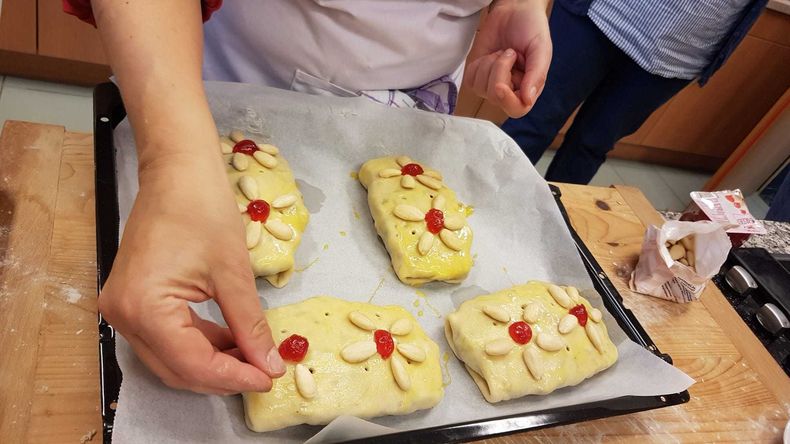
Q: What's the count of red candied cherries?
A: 8